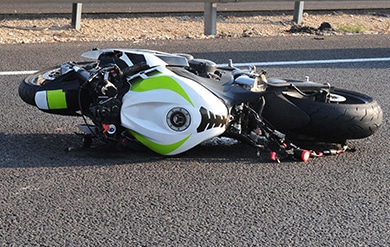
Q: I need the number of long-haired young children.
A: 0